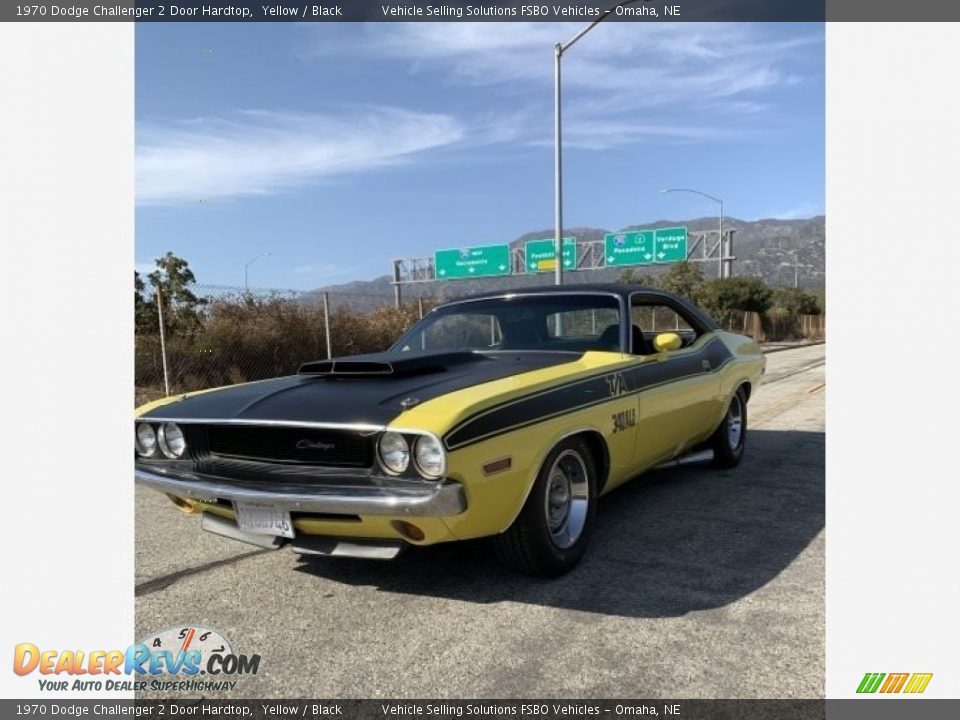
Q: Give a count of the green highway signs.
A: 4